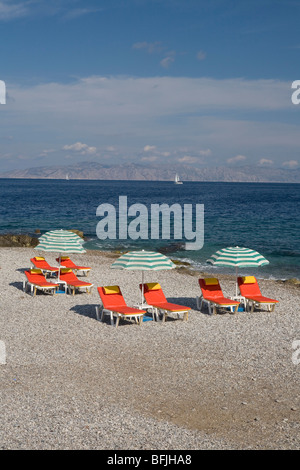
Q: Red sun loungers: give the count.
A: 8